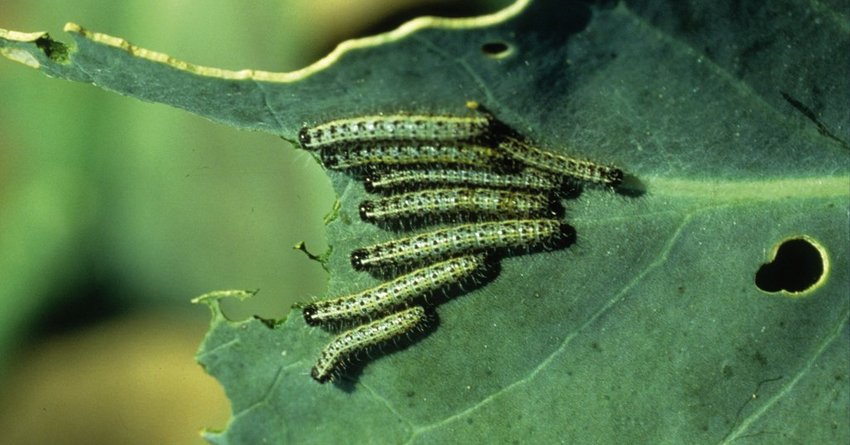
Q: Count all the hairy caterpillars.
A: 8